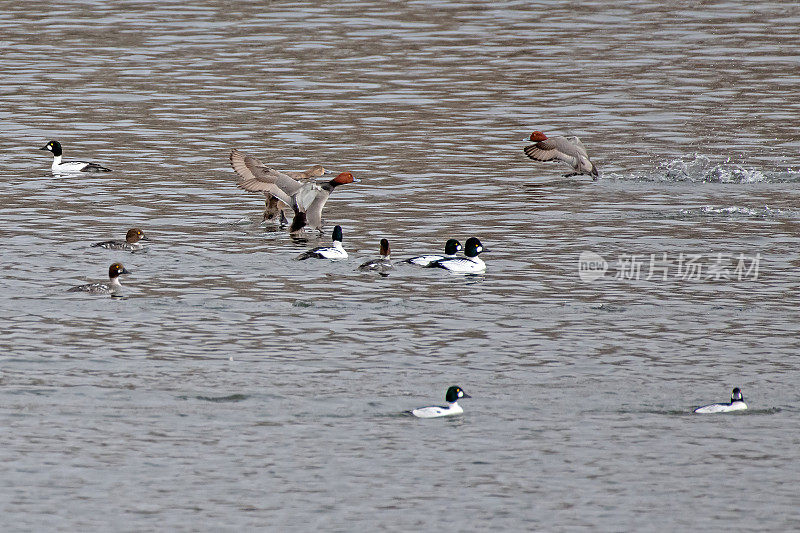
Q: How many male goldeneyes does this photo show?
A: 6